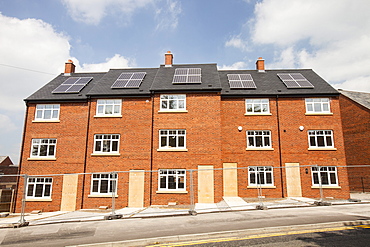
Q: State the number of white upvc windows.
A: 15